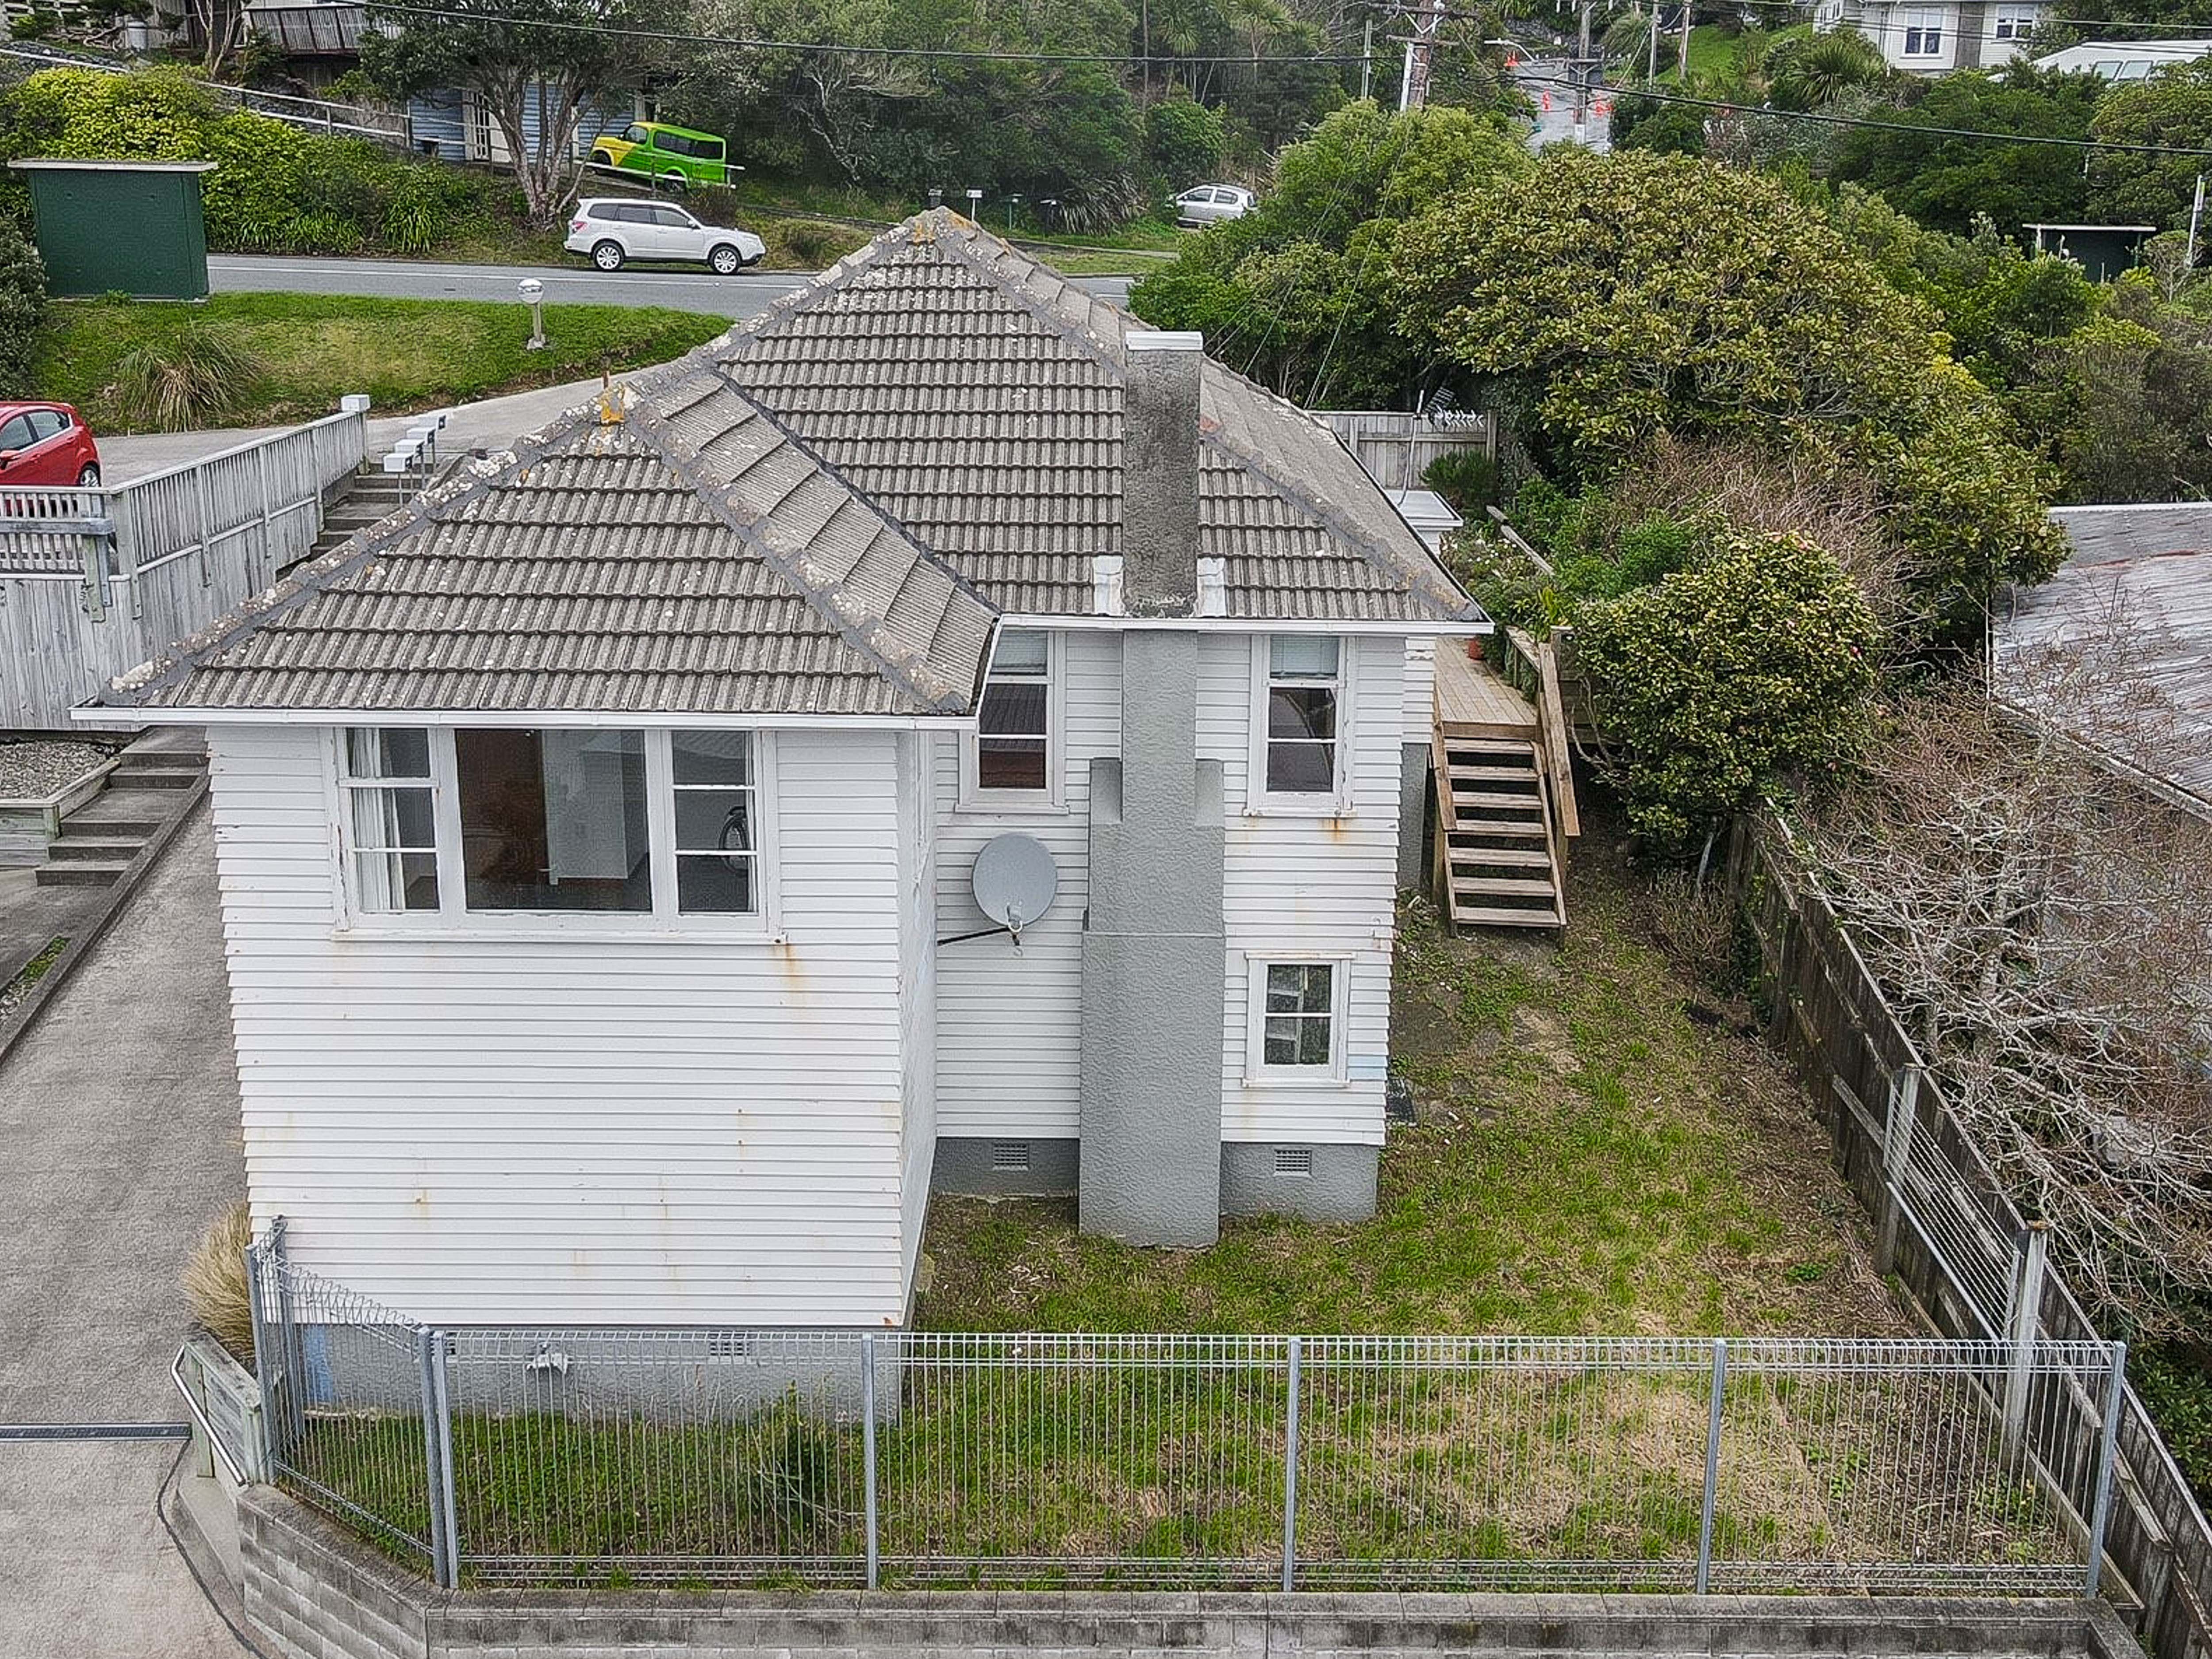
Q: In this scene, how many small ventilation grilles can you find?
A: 4